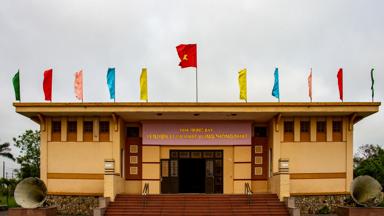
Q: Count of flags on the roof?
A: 11